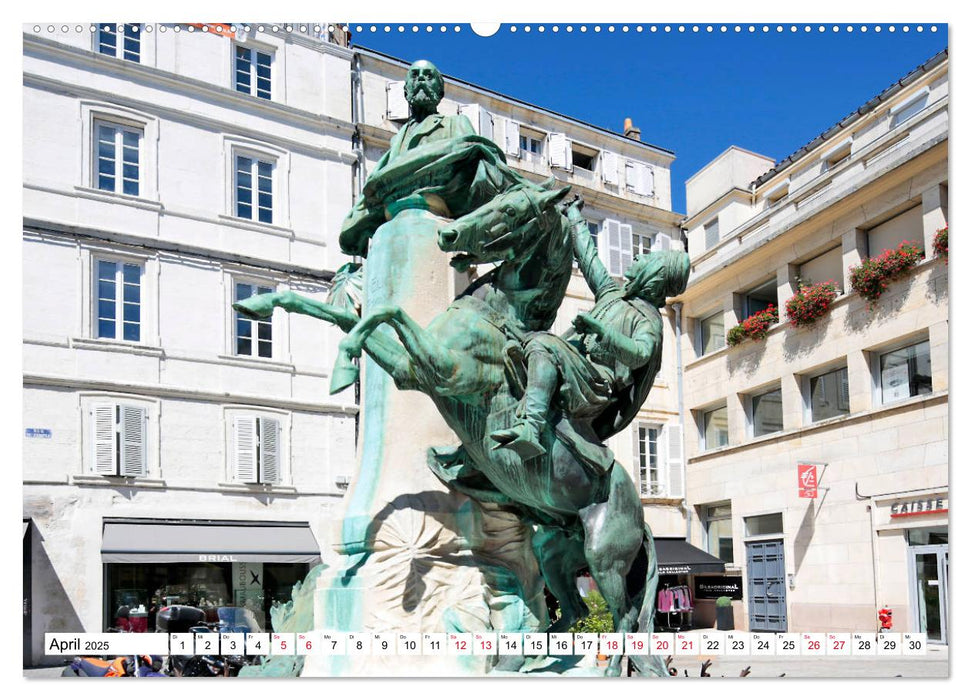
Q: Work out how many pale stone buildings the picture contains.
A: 3